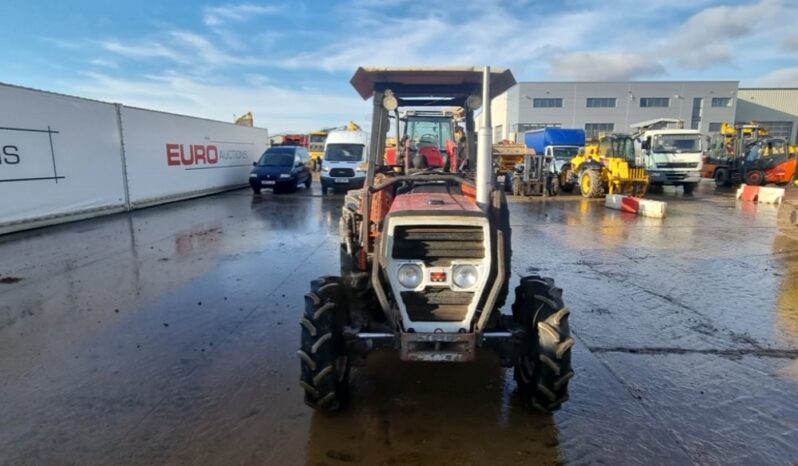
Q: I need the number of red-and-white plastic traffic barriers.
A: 2